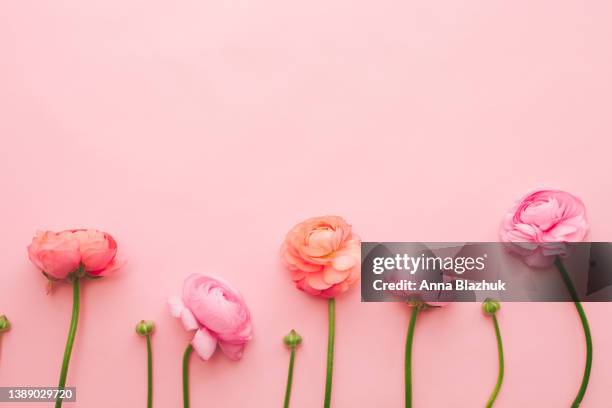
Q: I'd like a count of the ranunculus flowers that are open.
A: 5